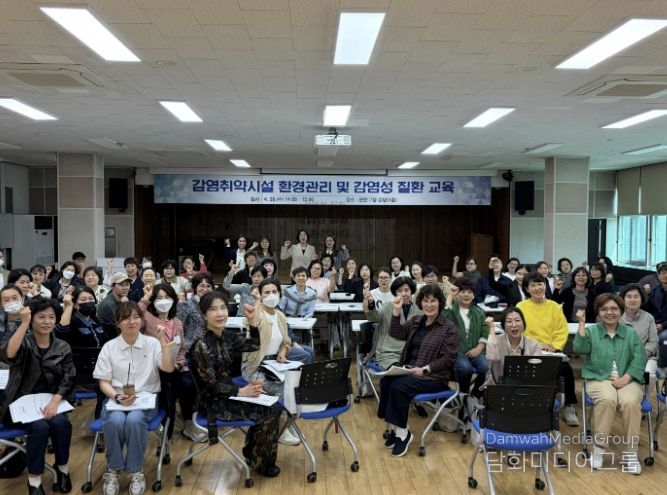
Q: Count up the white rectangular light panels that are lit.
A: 12